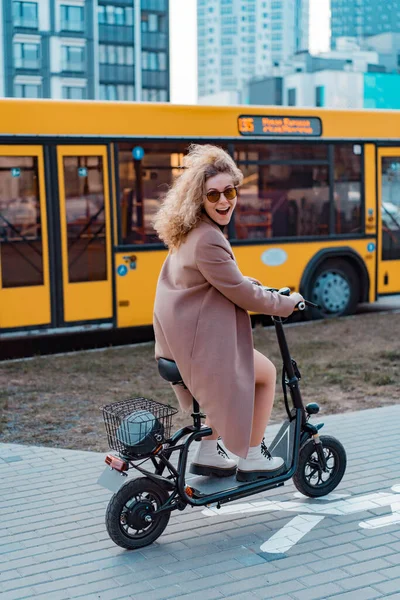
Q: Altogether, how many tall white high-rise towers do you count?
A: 1